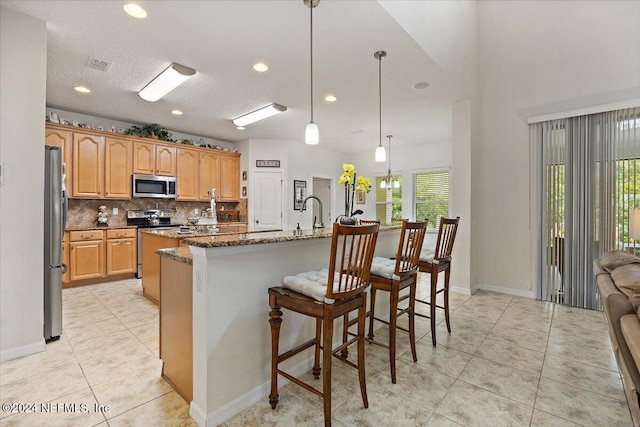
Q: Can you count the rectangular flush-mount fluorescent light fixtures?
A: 2